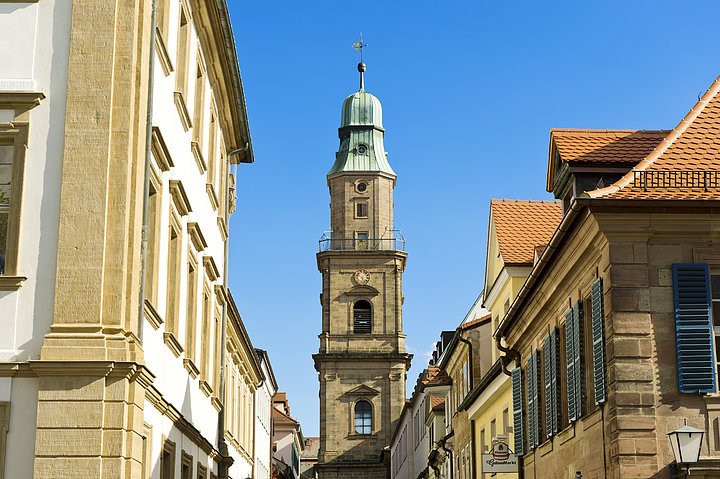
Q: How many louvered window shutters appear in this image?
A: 9